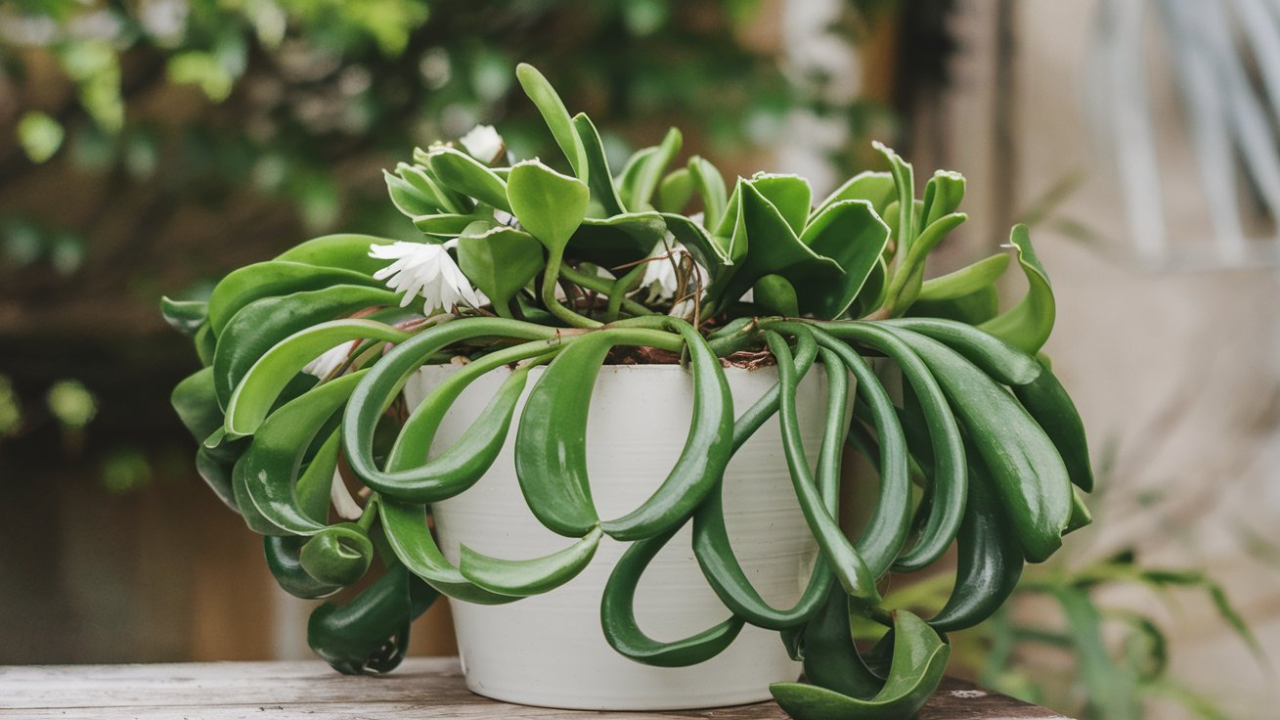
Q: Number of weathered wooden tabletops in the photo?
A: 1